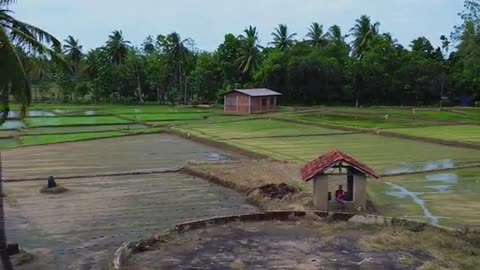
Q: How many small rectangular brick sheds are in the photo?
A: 1